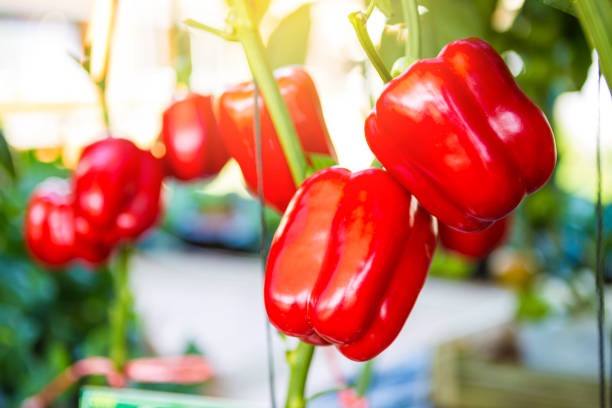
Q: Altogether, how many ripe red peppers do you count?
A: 7